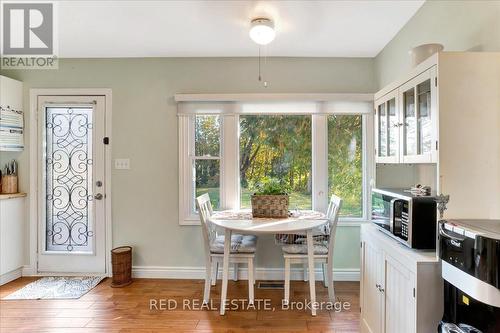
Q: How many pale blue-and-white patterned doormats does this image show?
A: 1